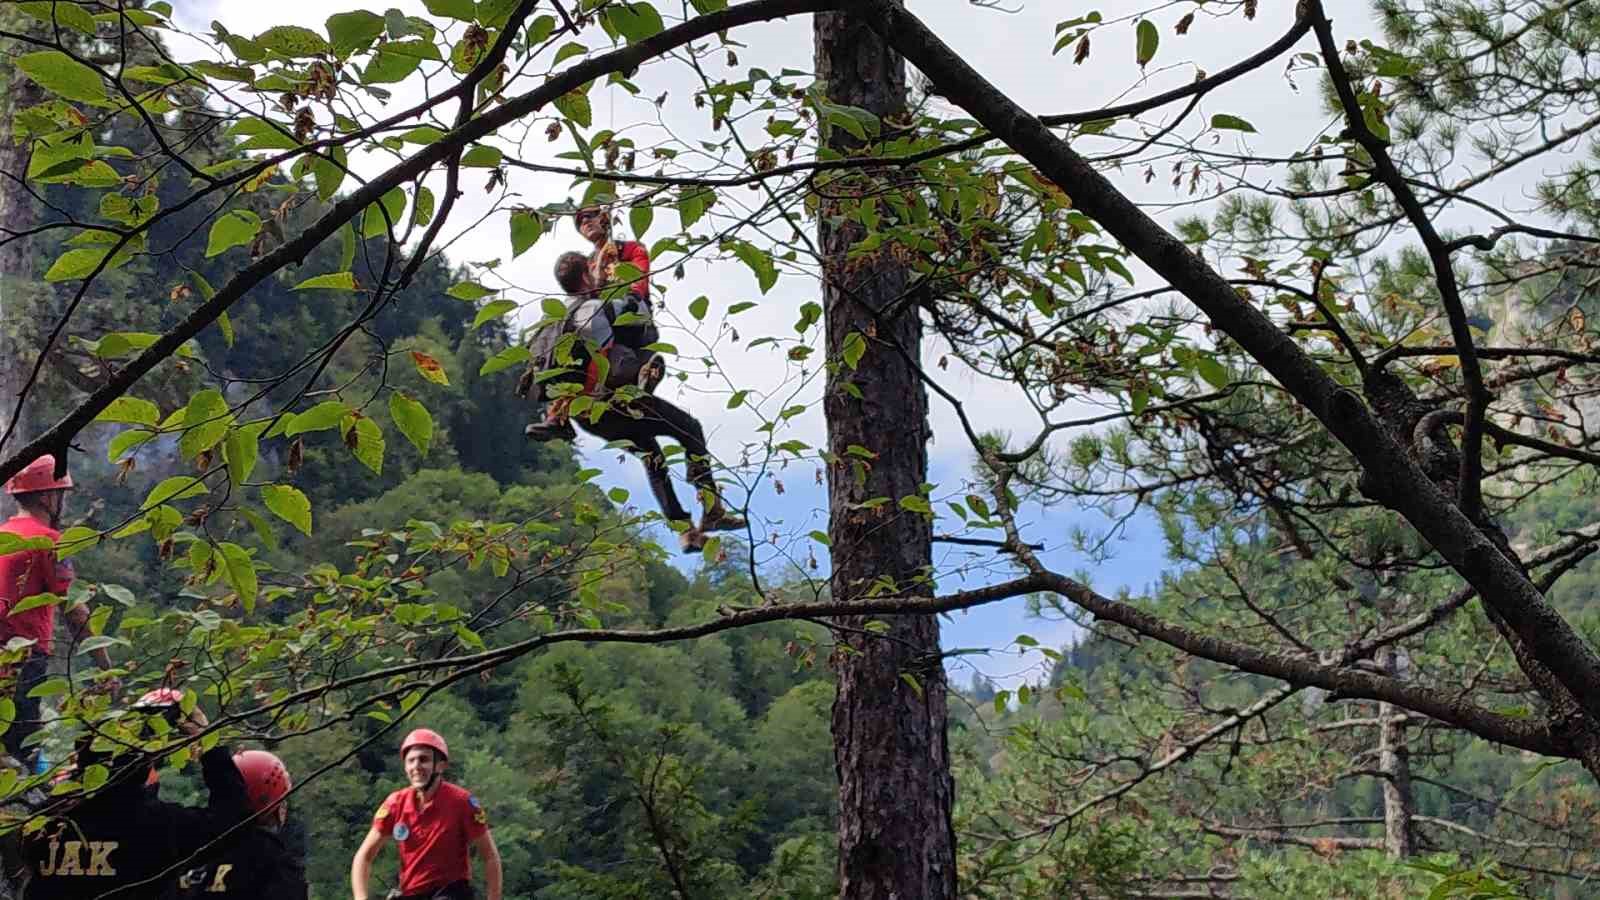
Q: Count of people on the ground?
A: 4